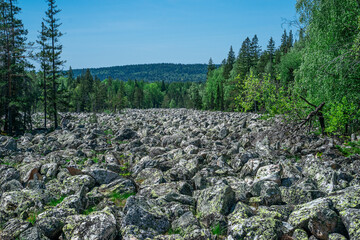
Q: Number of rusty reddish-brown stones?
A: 2